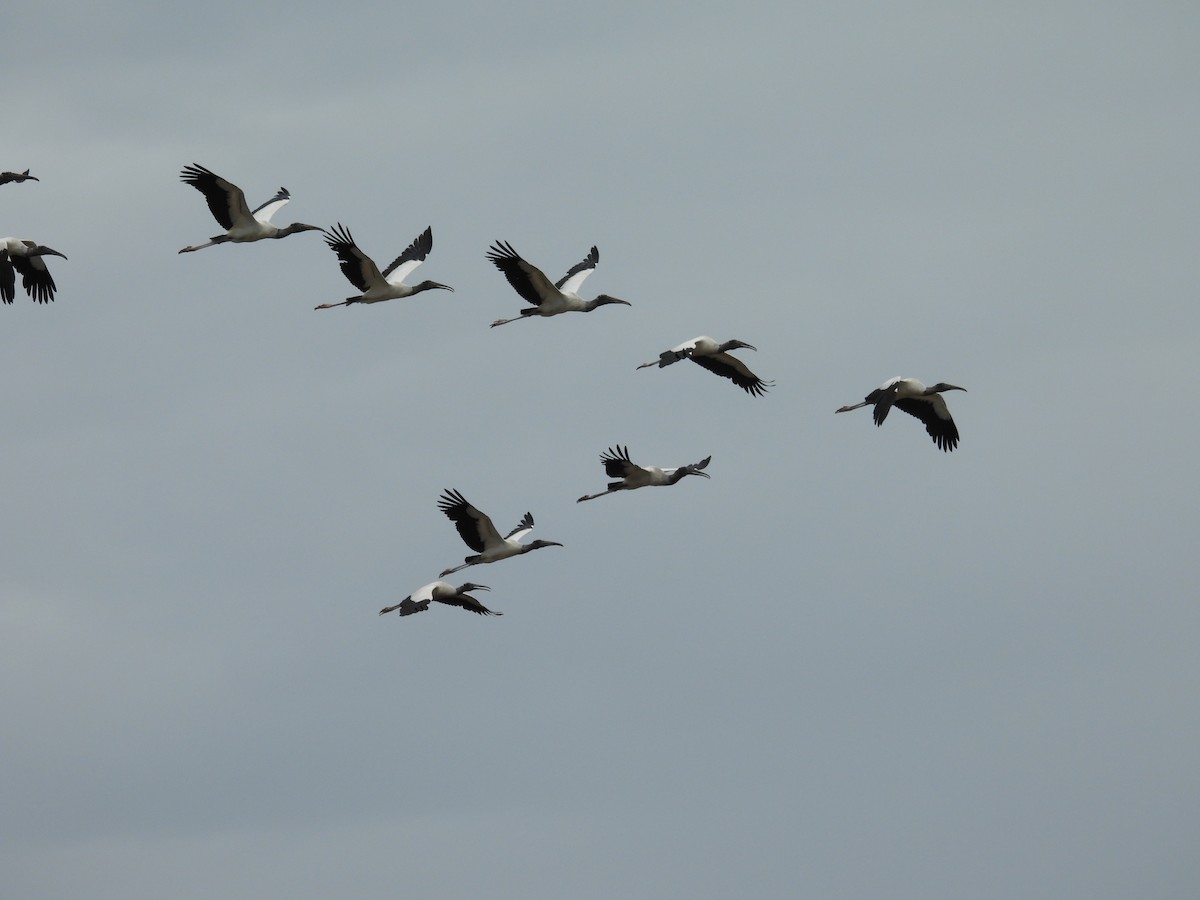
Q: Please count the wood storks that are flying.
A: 10